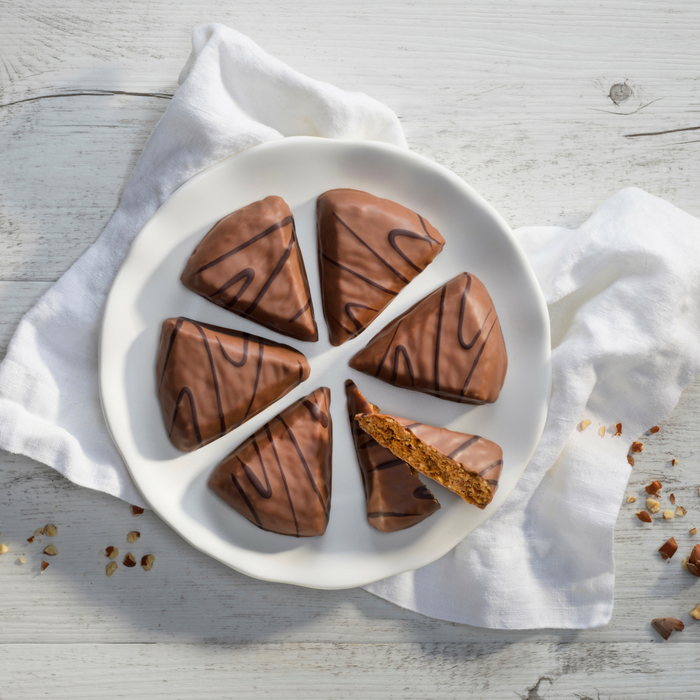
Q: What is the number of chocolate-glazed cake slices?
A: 6